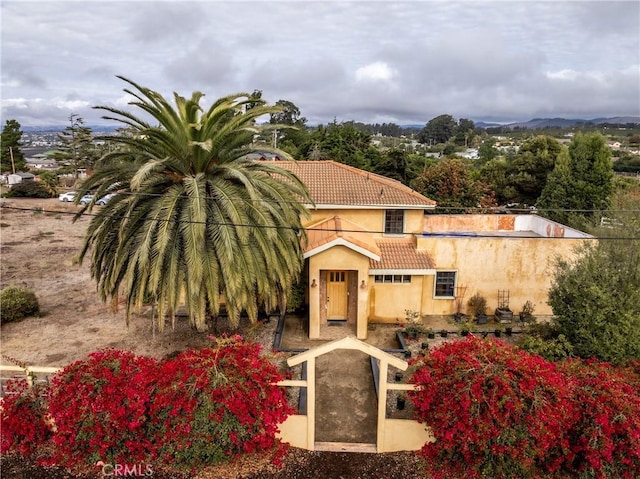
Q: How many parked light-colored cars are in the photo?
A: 3